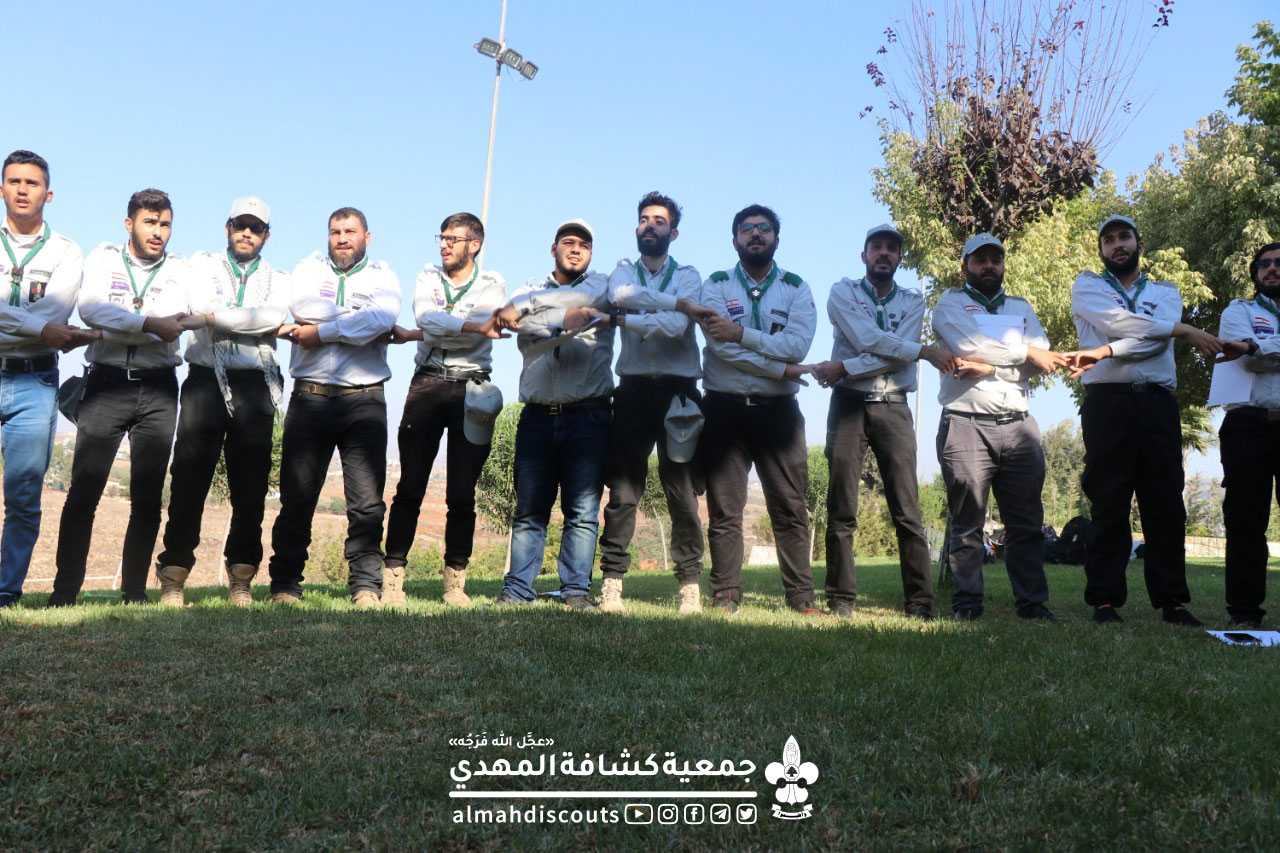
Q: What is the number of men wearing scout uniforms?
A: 12